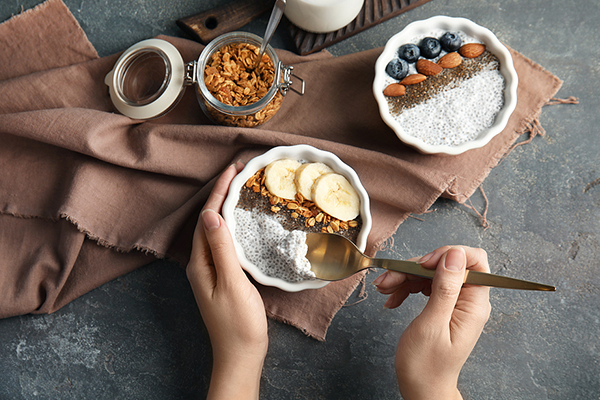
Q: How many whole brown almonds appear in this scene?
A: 5